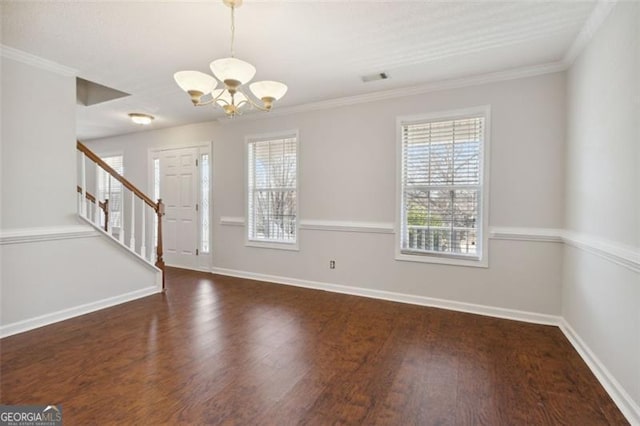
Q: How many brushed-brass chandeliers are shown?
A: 1